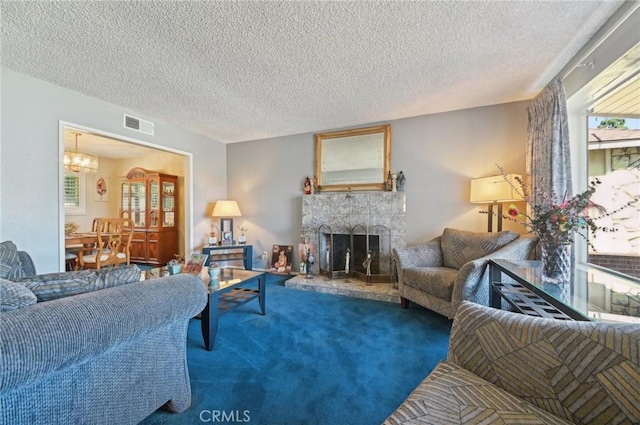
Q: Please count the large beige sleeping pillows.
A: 0